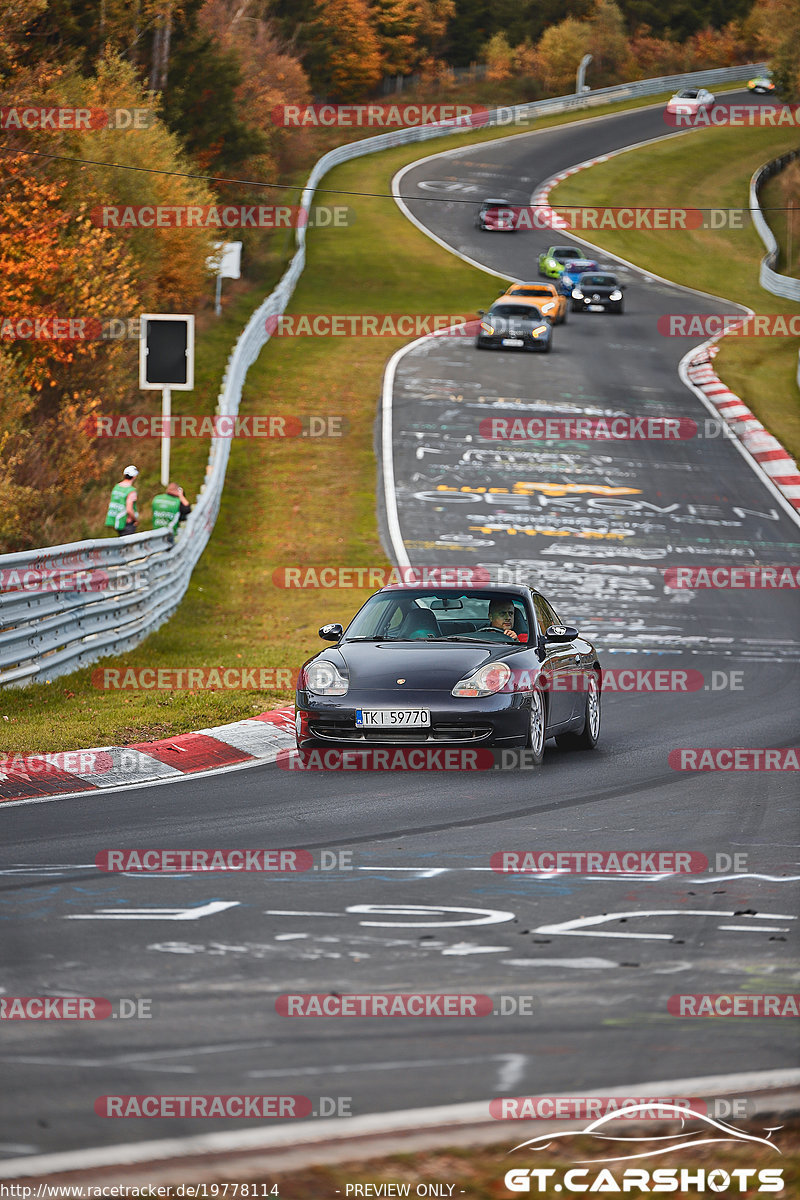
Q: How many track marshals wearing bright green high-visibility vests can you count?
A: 2